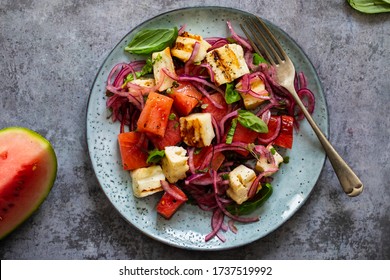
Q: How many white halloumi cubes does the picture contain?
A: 10